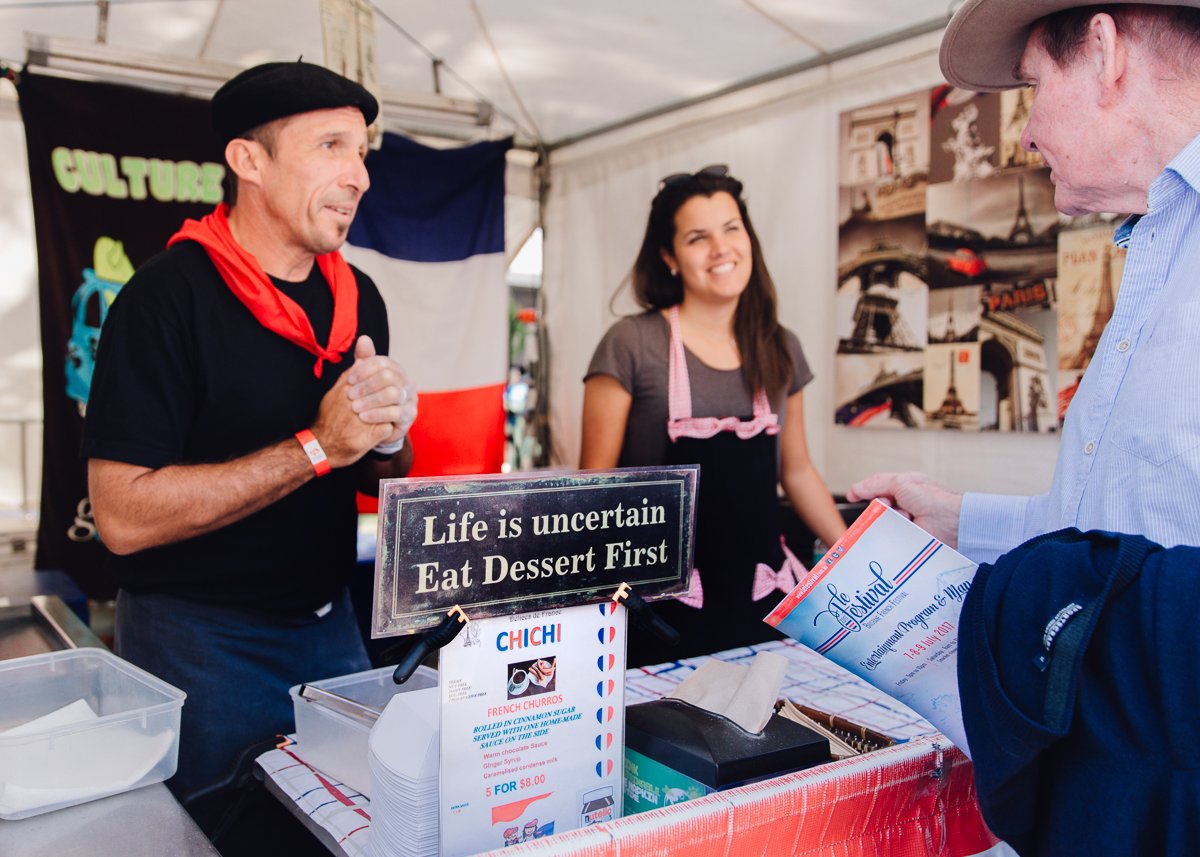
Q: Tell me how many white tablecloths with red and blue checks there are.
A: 1